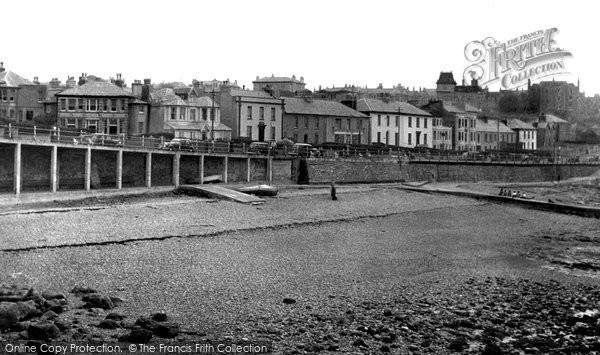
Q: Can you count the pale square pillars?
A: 10